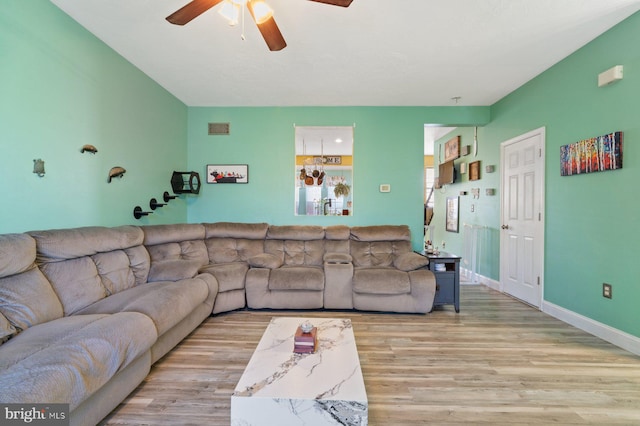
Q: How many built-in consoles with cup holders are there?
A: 1